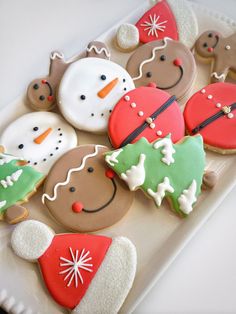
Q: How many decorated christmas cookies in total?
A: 12